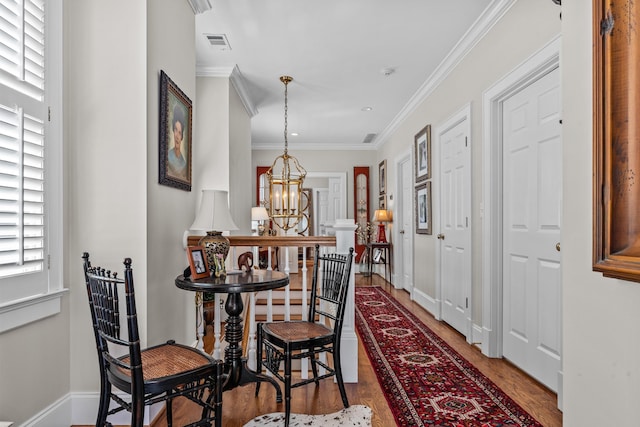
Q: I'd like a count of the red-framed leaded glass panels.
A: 2